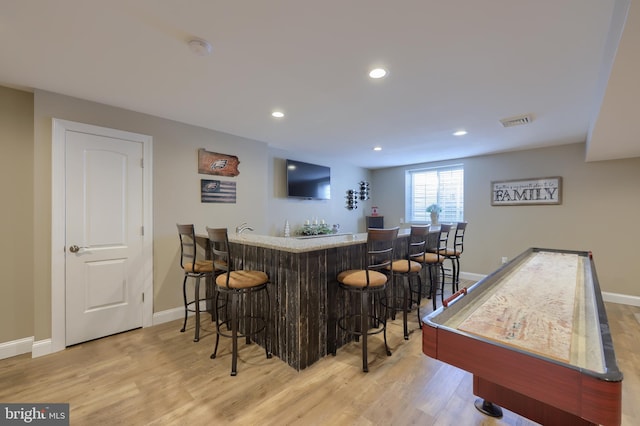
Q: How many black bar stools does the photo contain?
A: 6